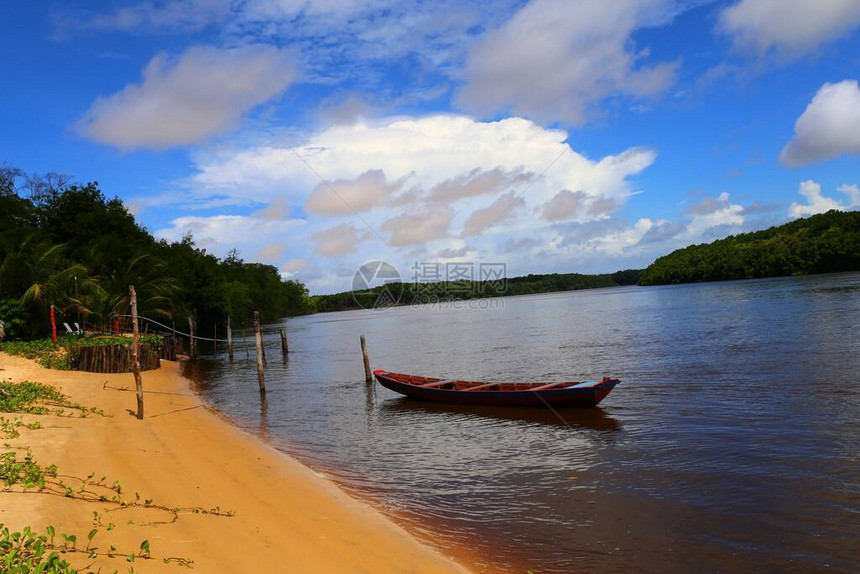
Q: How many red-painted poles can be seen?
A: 2